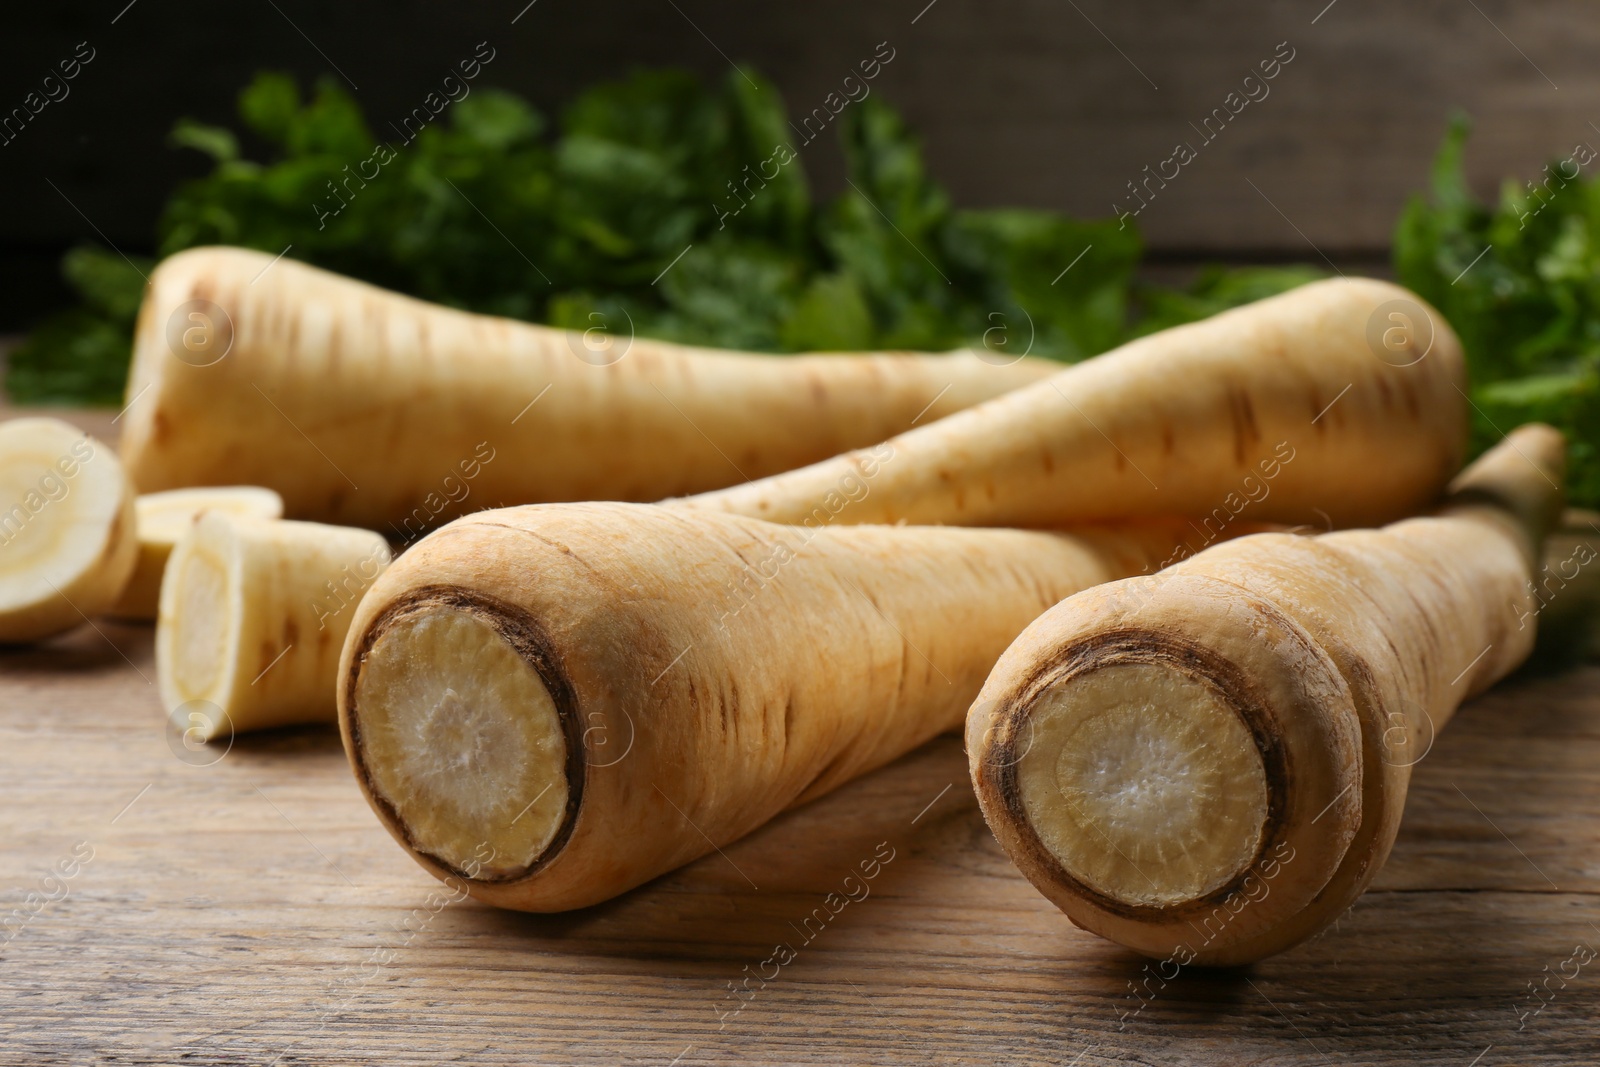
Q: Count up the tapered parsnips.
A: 4